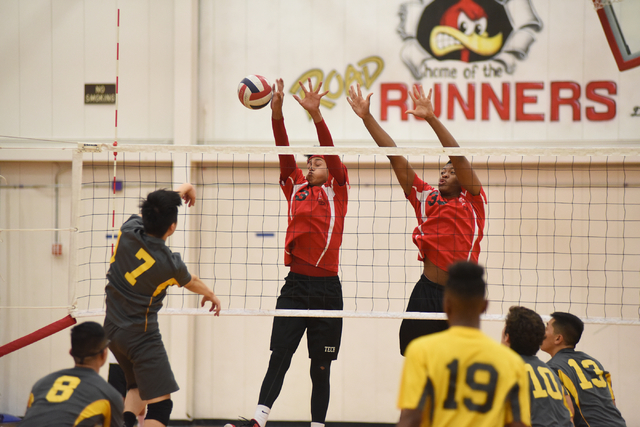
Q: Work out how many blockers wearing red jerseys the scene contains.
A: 2